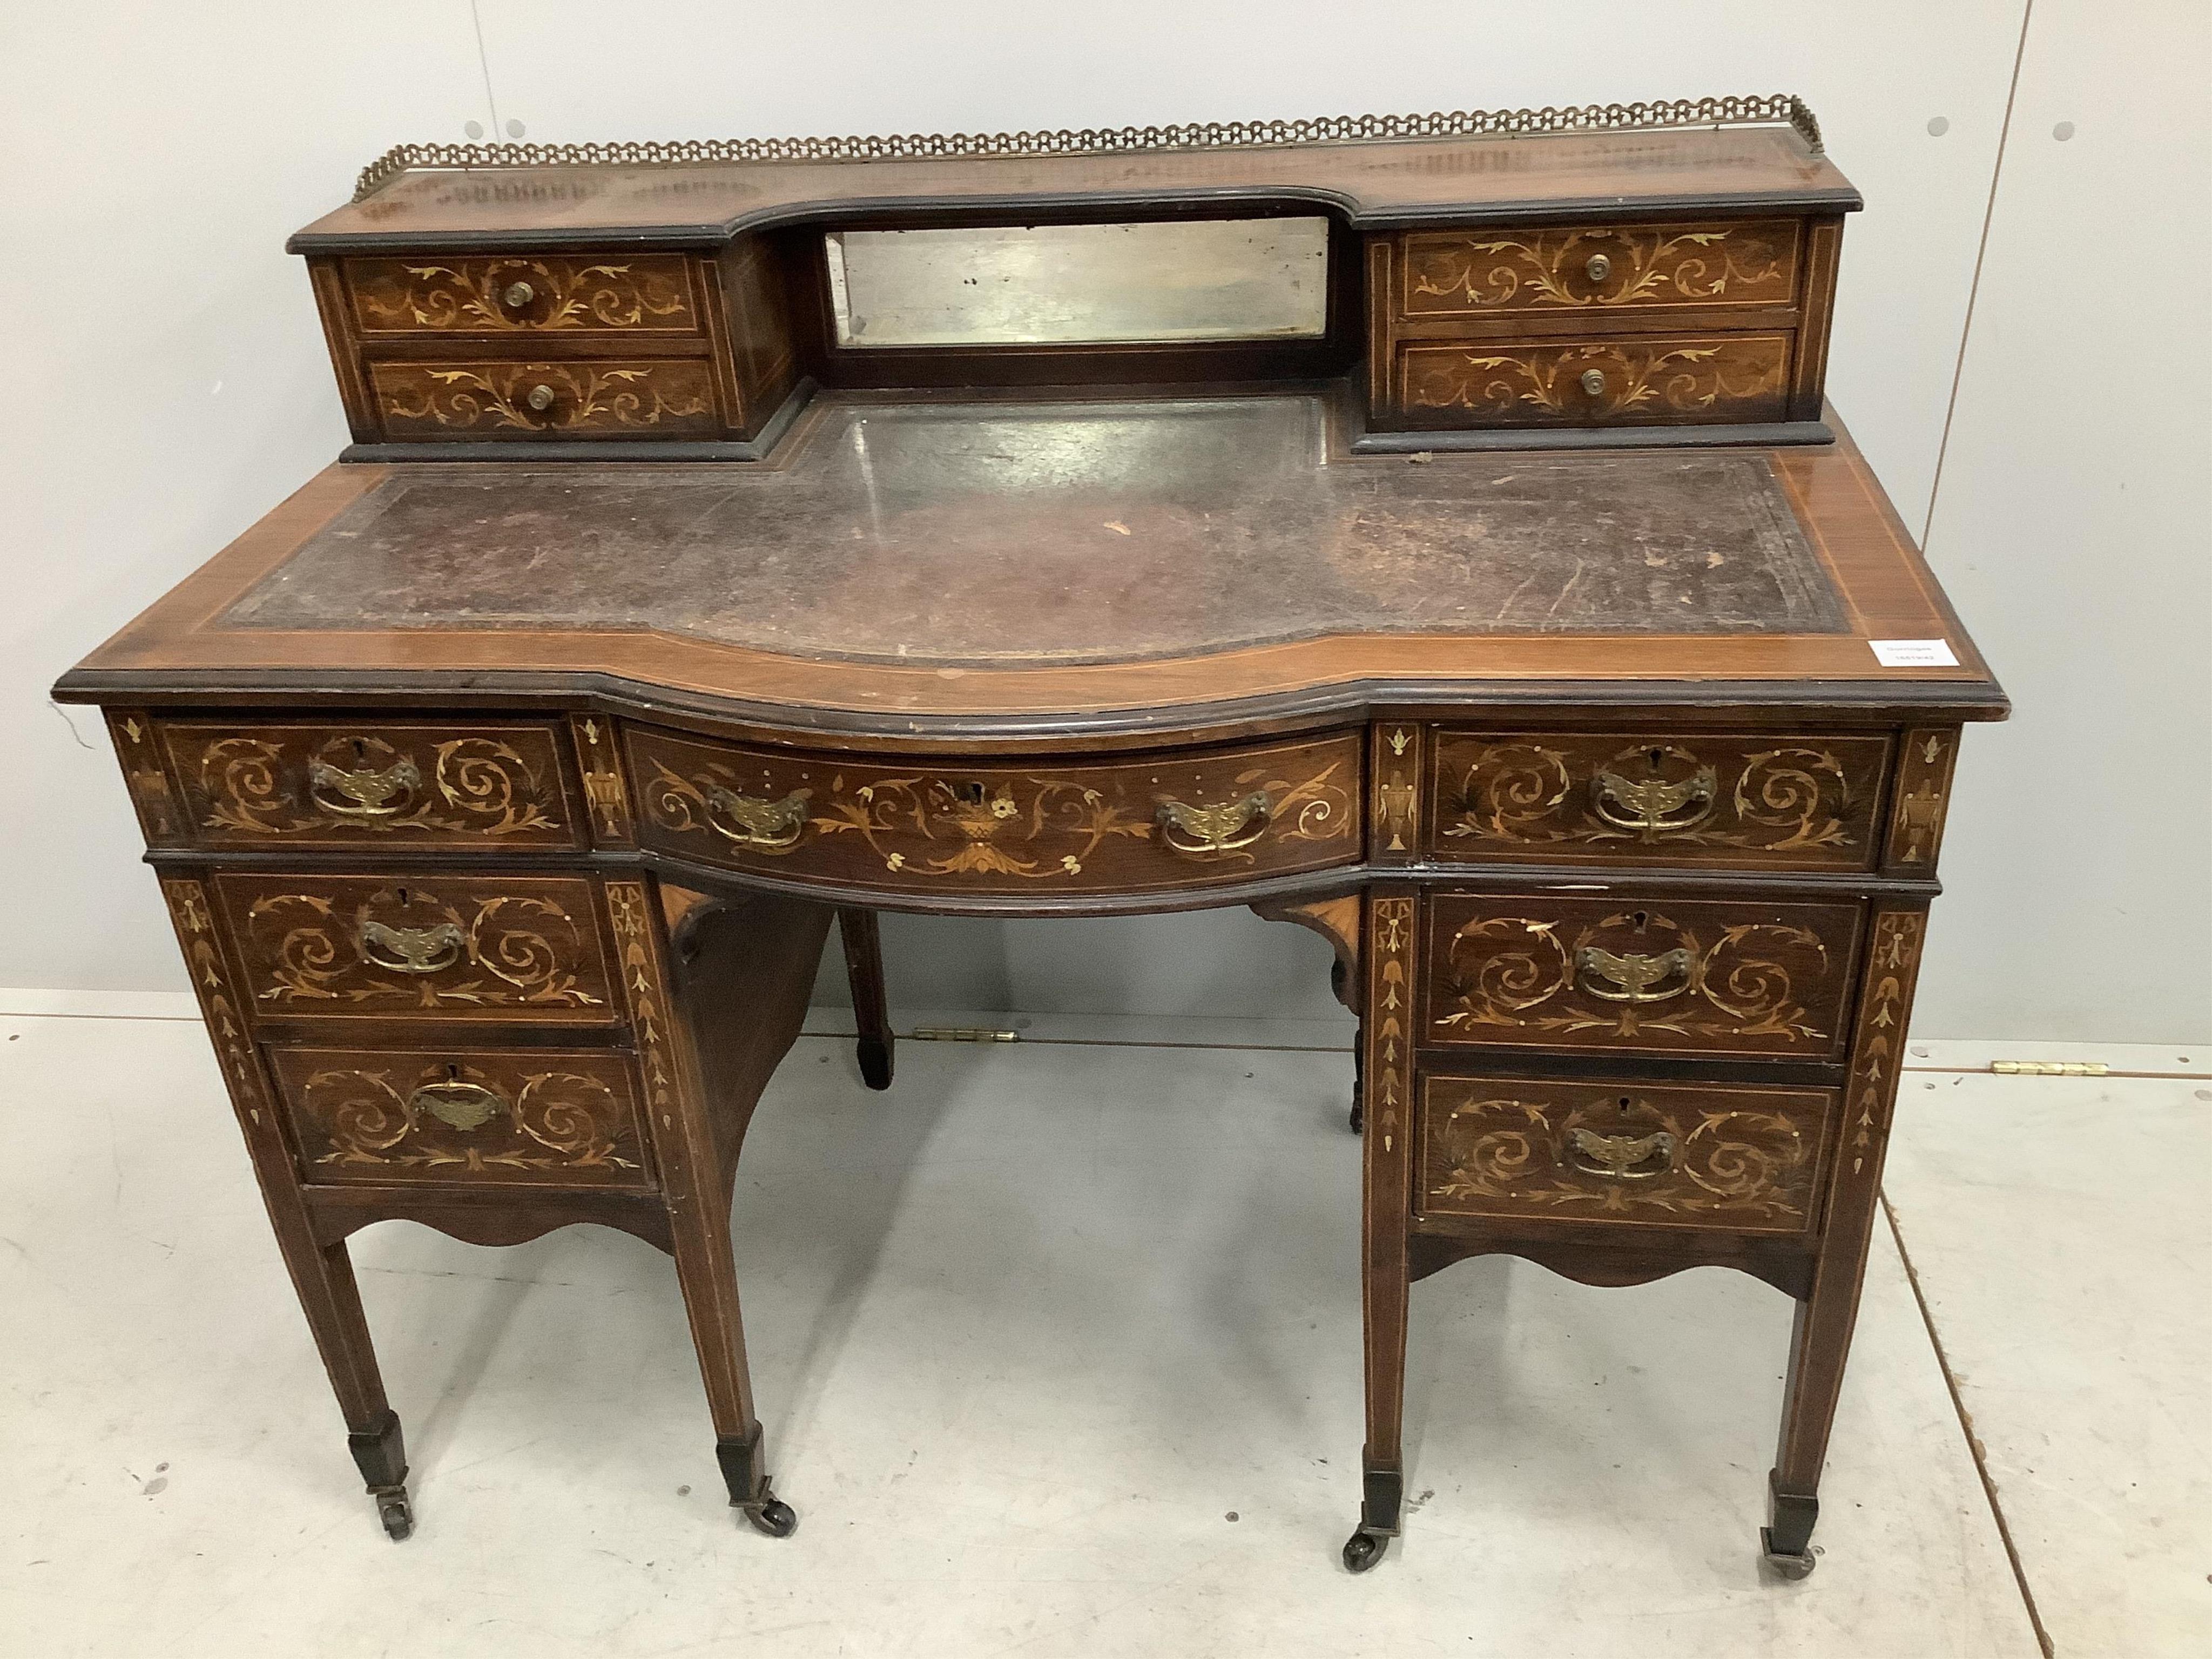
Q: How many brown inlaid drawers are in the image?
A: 11